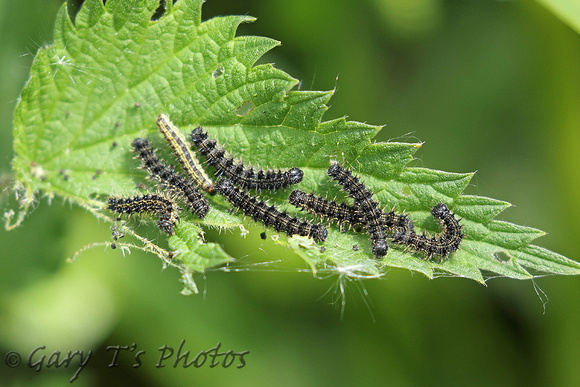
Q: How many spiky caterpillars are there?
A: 7